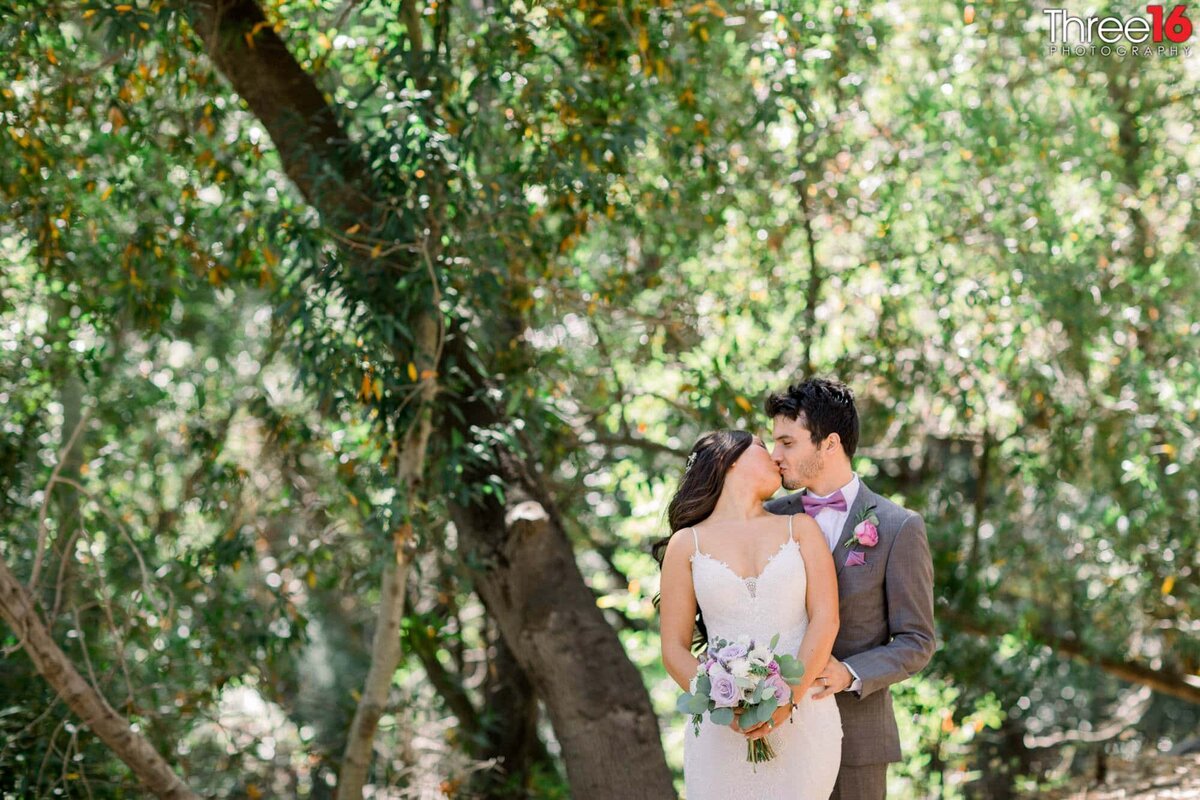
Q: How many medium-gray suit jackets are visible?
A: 1